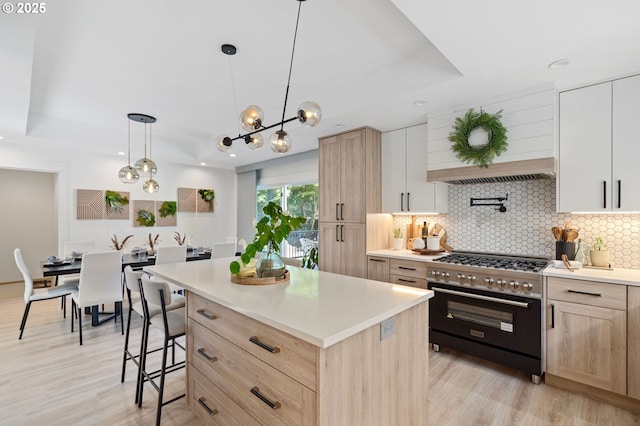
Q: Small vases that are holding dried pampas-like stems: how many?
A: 3